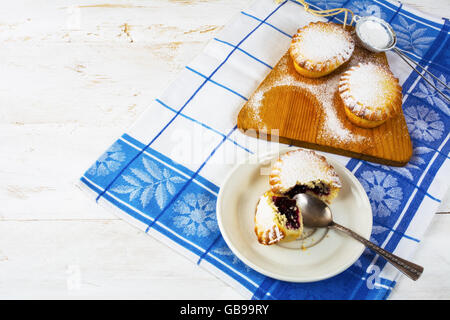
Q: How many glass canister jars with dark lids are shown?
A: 0